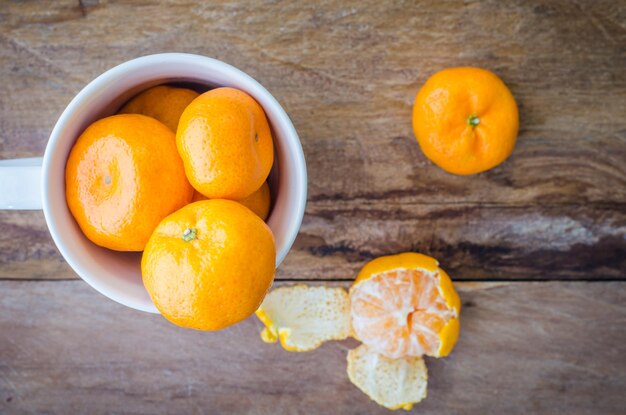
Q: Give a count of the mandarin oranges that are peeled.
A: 1